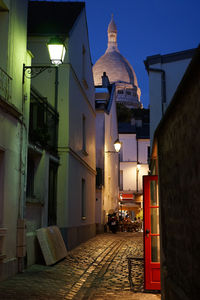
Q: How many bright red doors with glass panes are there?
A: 1